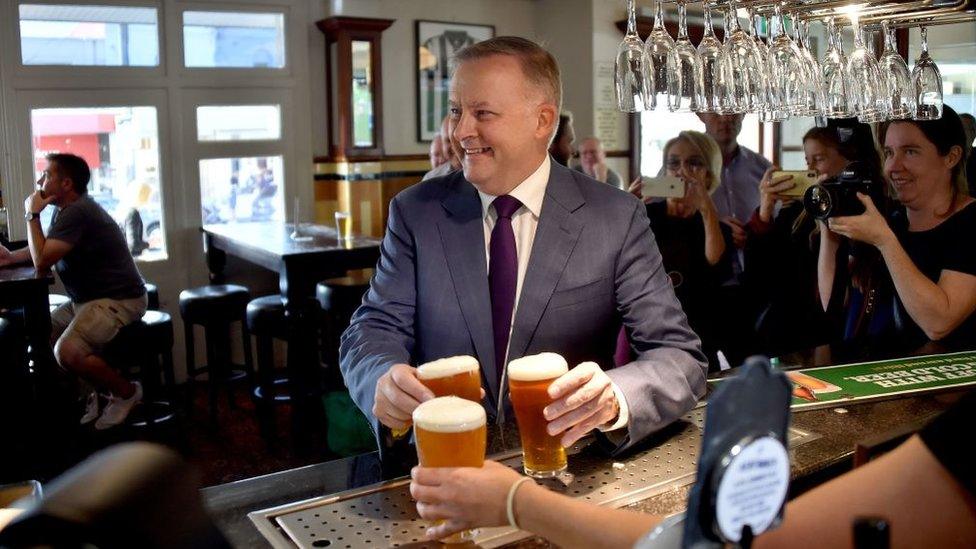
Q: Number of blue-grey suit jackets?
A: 1